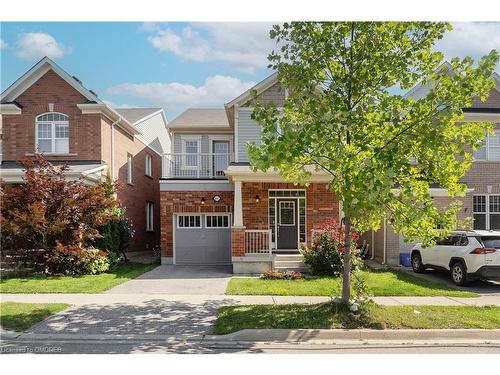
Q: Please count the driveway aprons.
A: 1